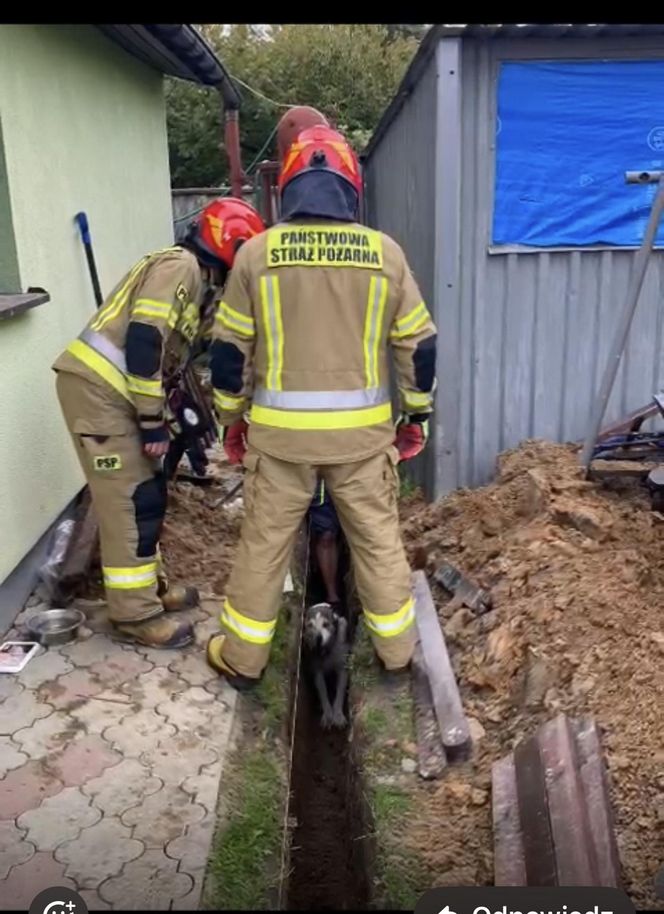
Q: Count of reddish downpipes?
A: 1